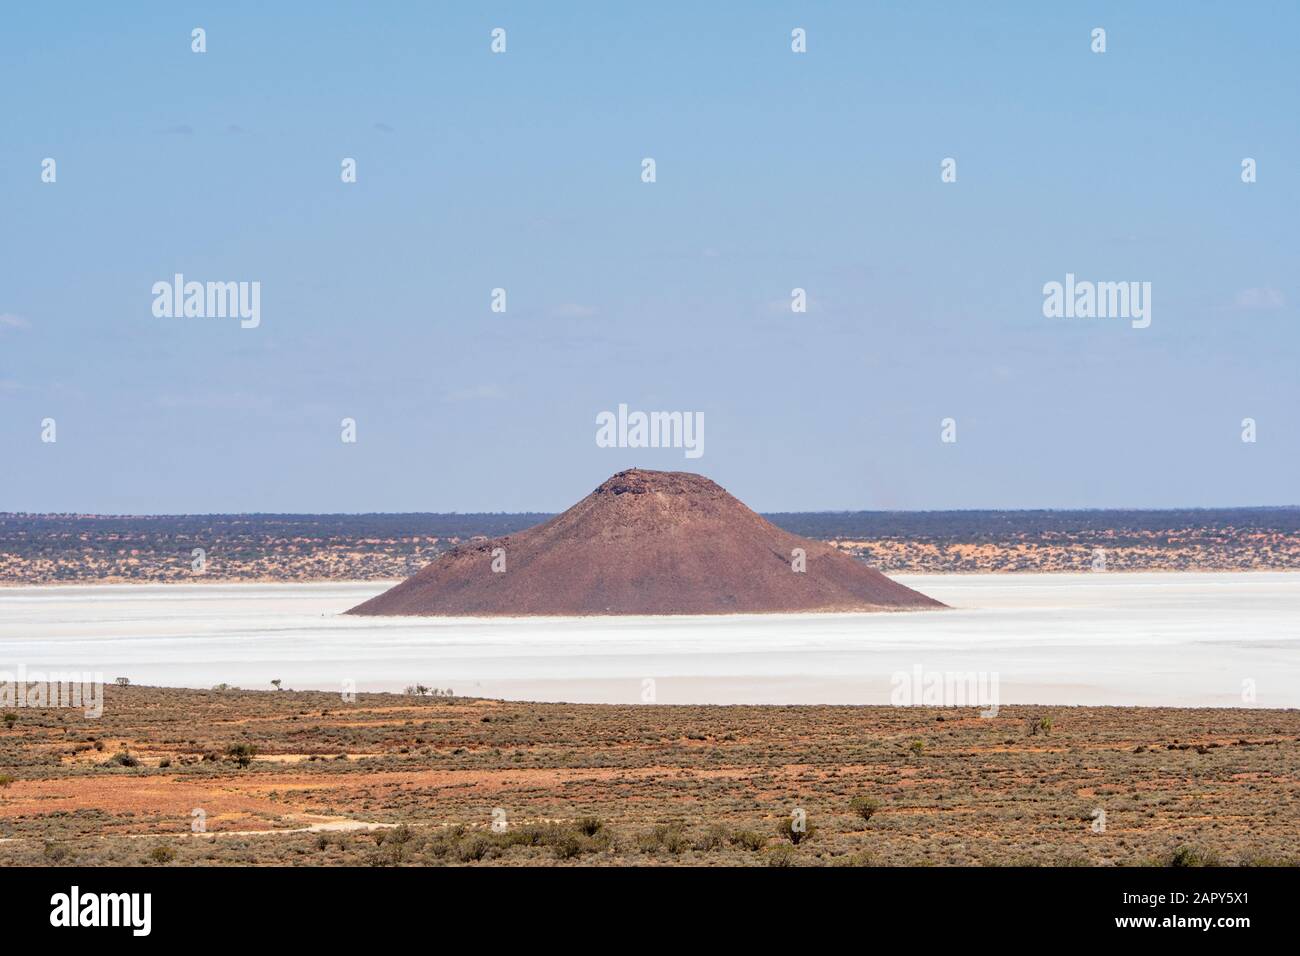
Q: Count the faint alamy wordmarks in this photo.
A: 5